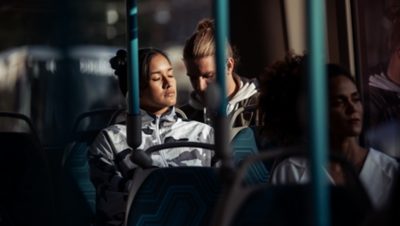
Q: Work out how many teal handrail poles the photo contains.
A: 3